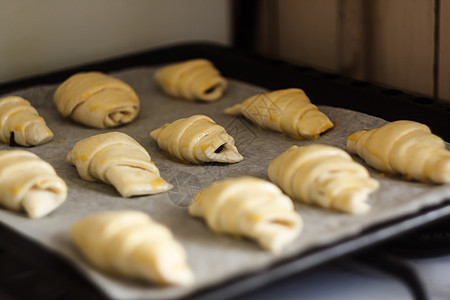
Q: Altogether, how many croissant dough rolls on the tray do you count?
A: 11